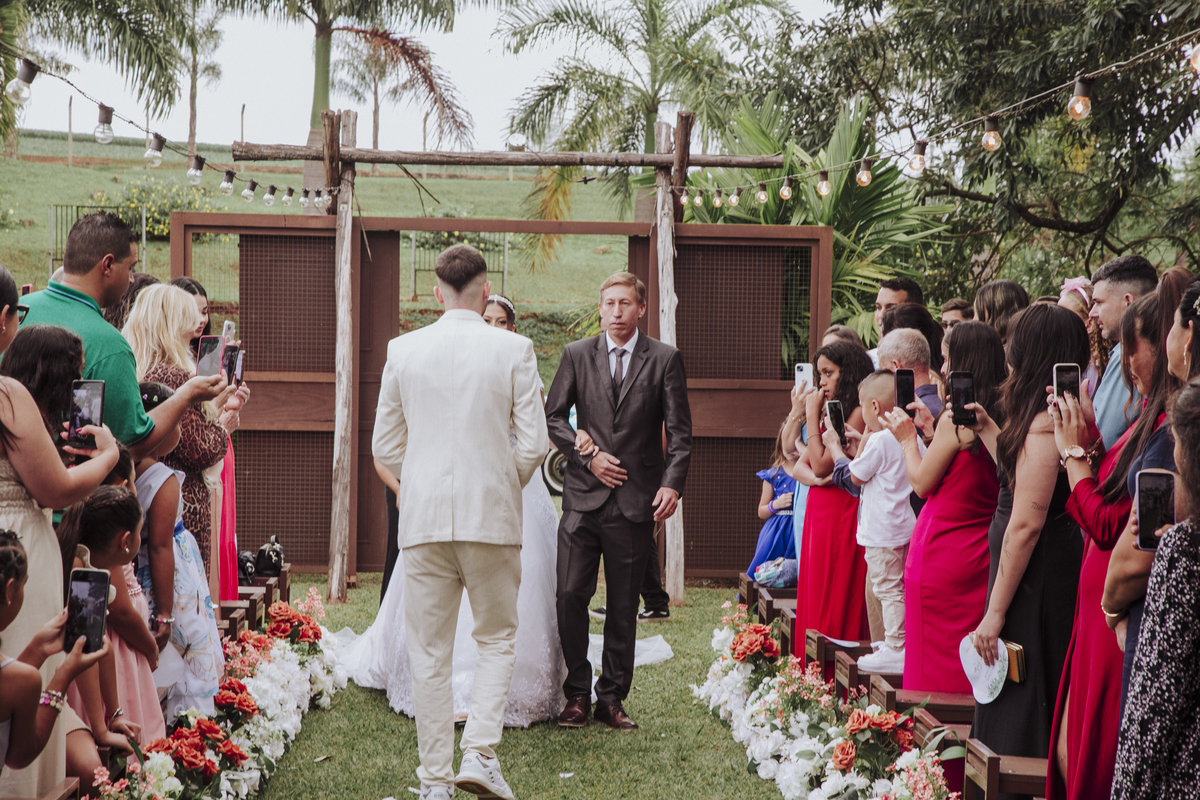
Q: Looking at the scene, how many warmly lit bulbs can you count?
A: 12